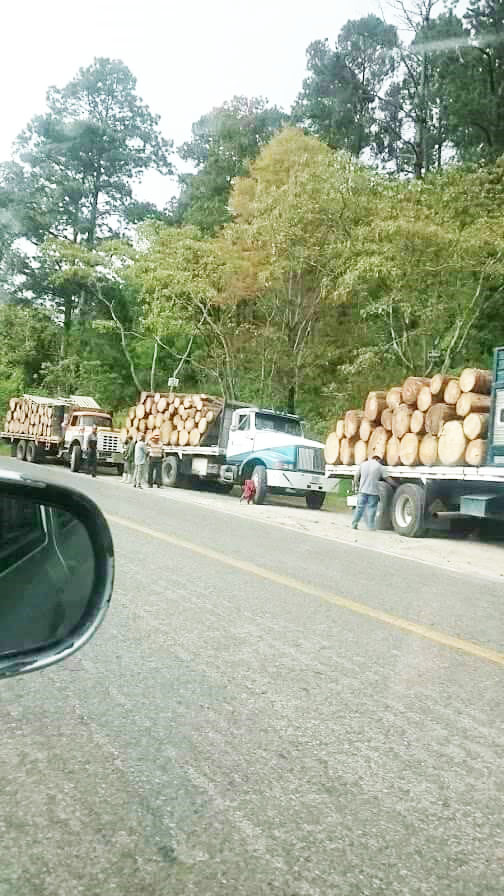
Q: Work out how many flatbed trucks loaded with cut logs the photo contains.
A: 3